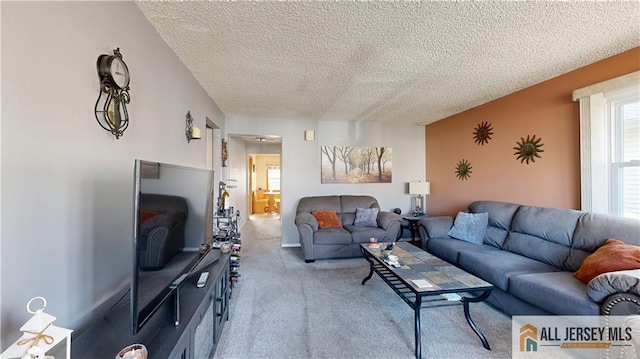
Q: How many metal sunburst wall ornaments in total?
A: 3